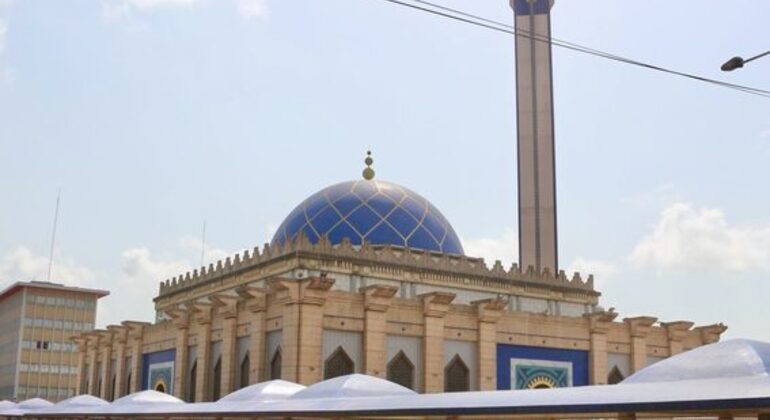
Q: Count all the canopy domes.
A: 7